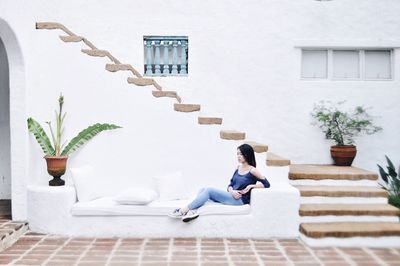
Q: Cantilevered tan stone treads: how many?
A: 11